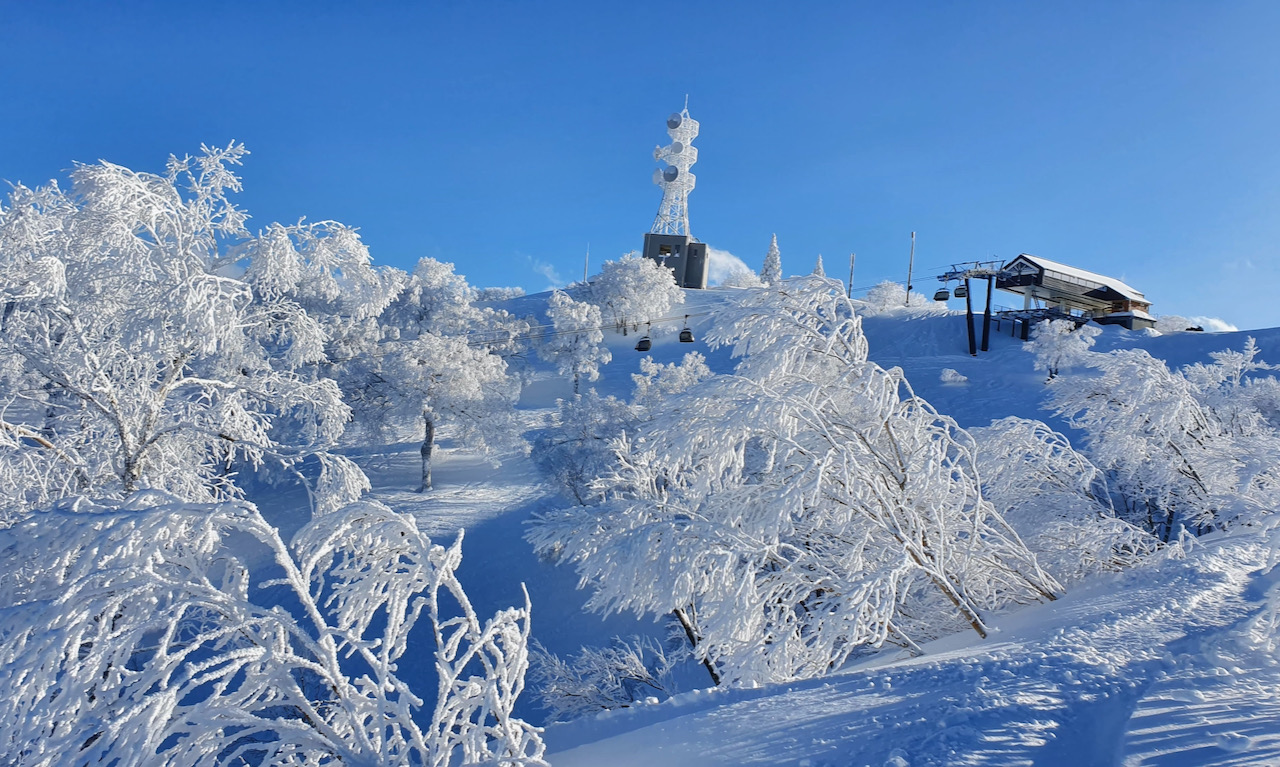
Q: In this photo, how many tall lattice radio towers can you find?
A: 1